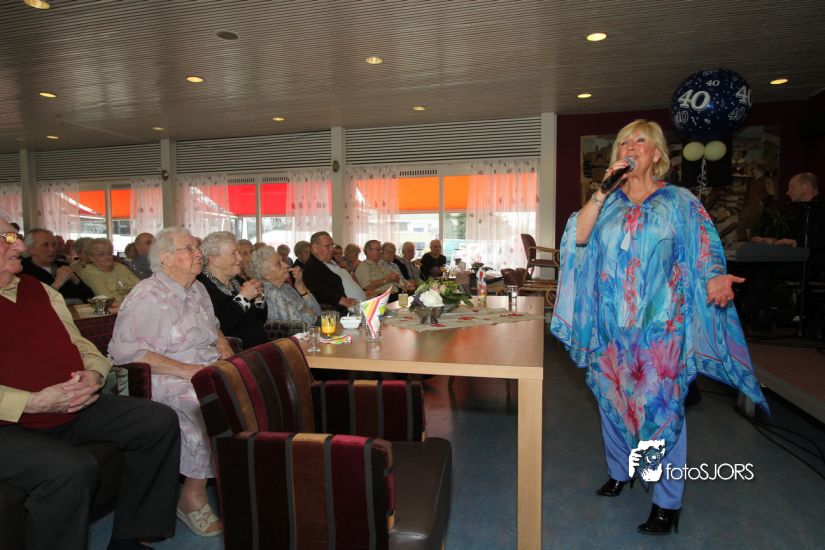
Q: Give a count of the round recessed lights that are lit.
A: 11